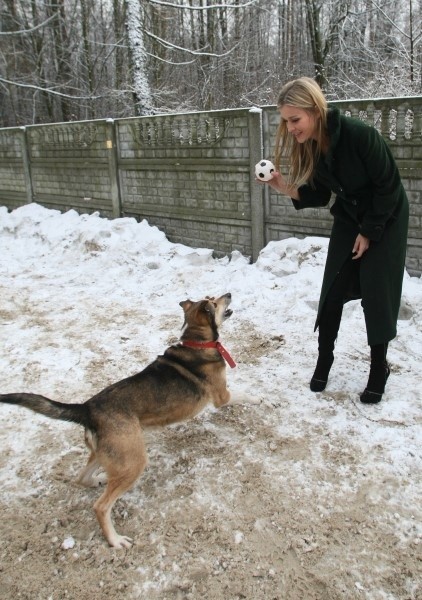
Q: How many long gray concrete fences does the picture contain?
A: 1